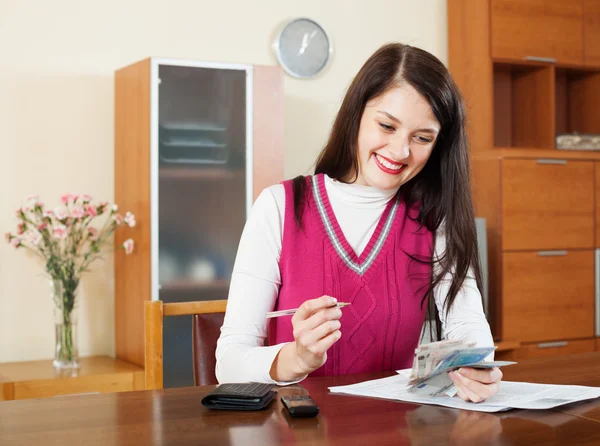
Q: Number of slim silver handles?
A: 4